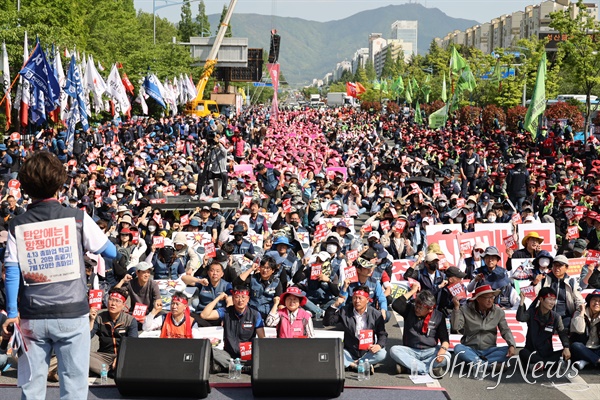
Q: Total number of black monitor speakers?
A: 2